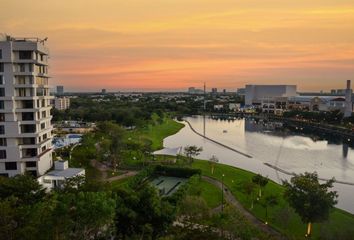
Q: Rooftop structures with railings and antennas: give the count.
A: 1